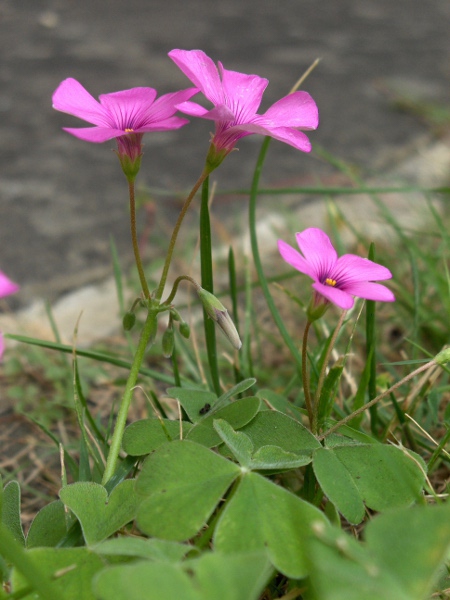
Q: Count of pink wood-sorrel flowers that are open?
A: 3